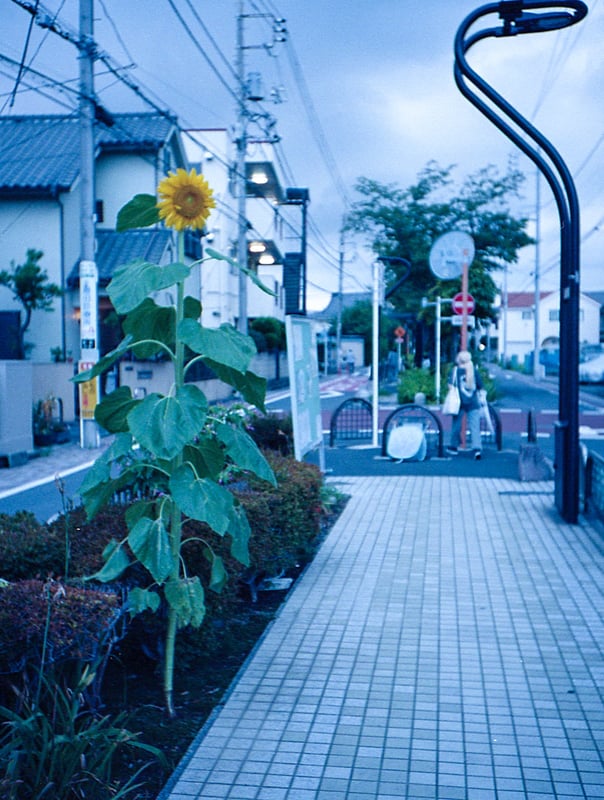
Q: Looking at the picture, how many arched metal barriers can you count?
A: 3